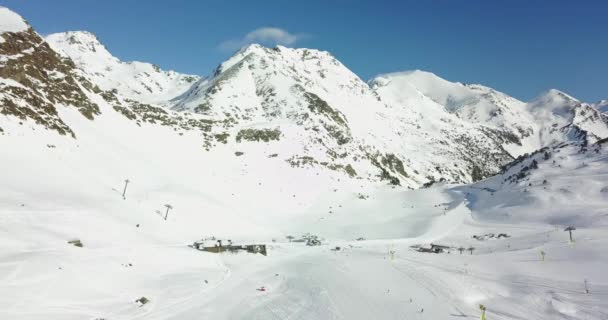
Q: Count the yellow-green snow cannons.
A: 3